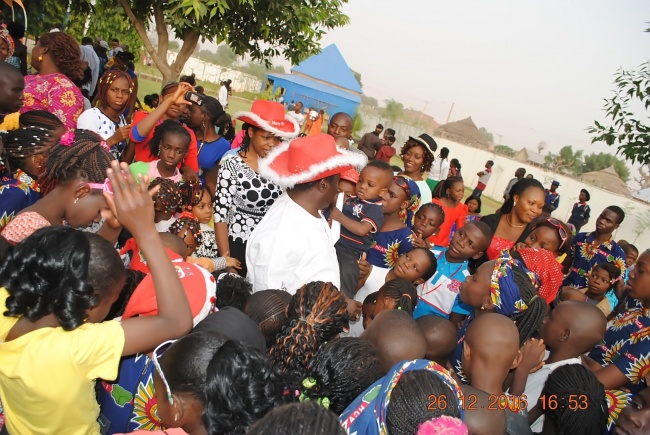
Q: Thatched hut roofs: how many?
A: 2